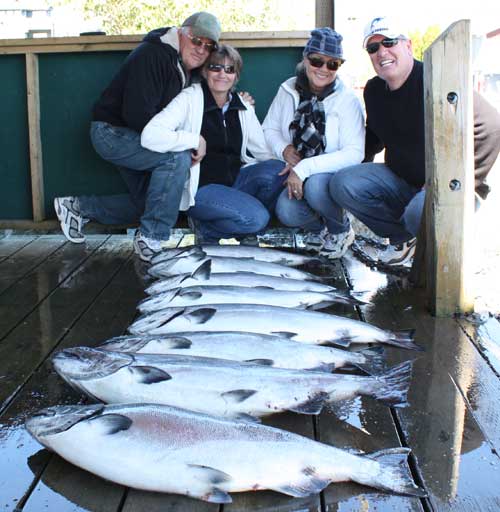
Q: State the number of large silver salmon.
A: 8